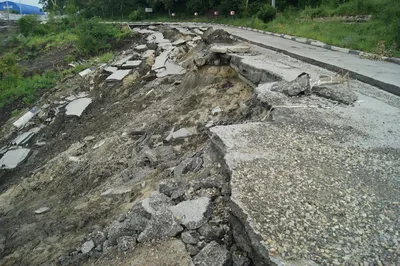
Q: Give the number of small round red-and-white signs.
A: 4